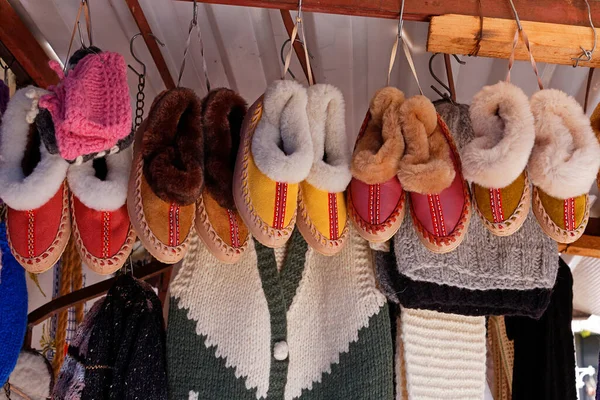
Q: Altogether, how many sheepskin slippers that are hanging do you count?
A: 10